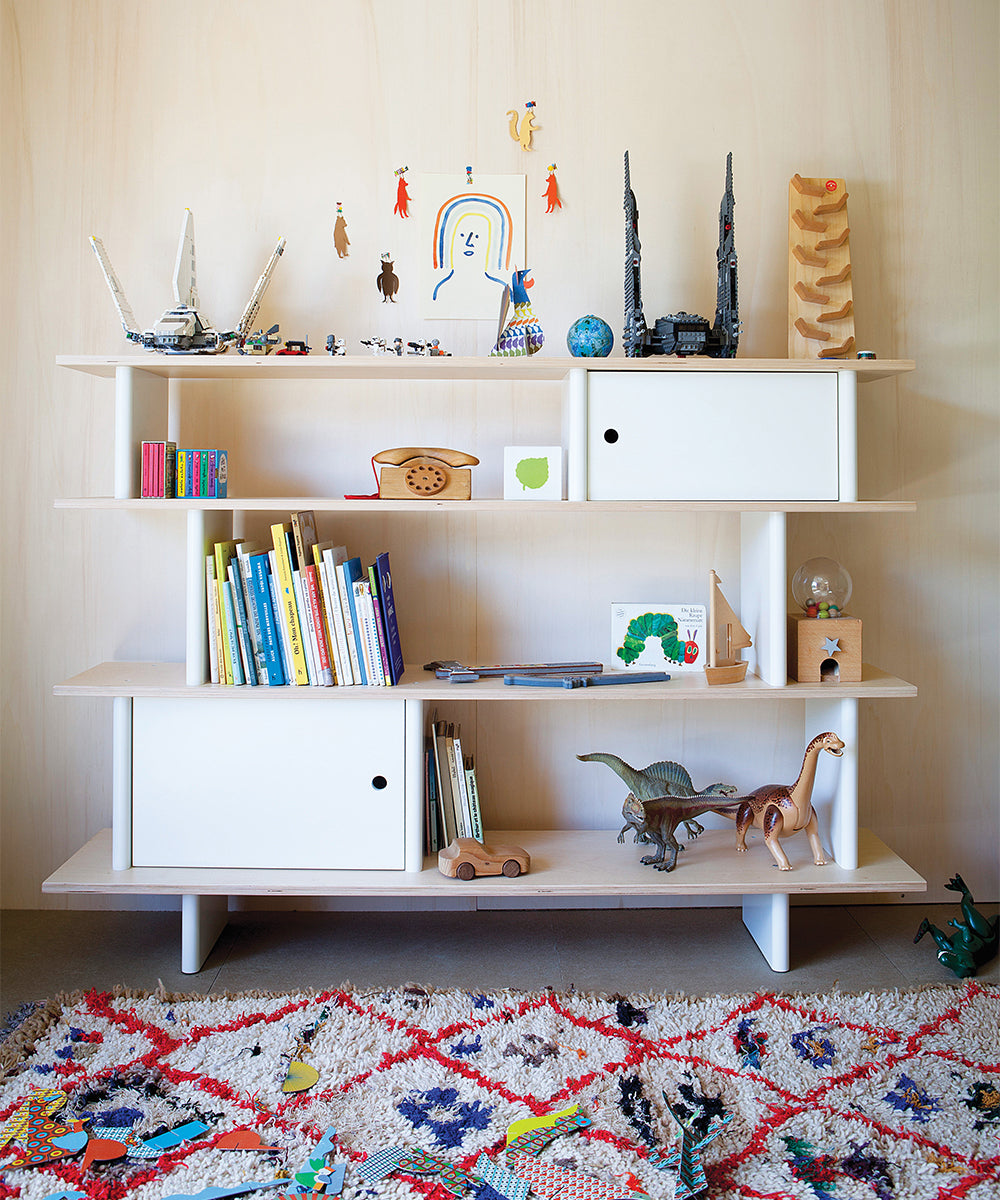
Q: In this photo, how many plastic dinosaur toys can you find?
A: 4